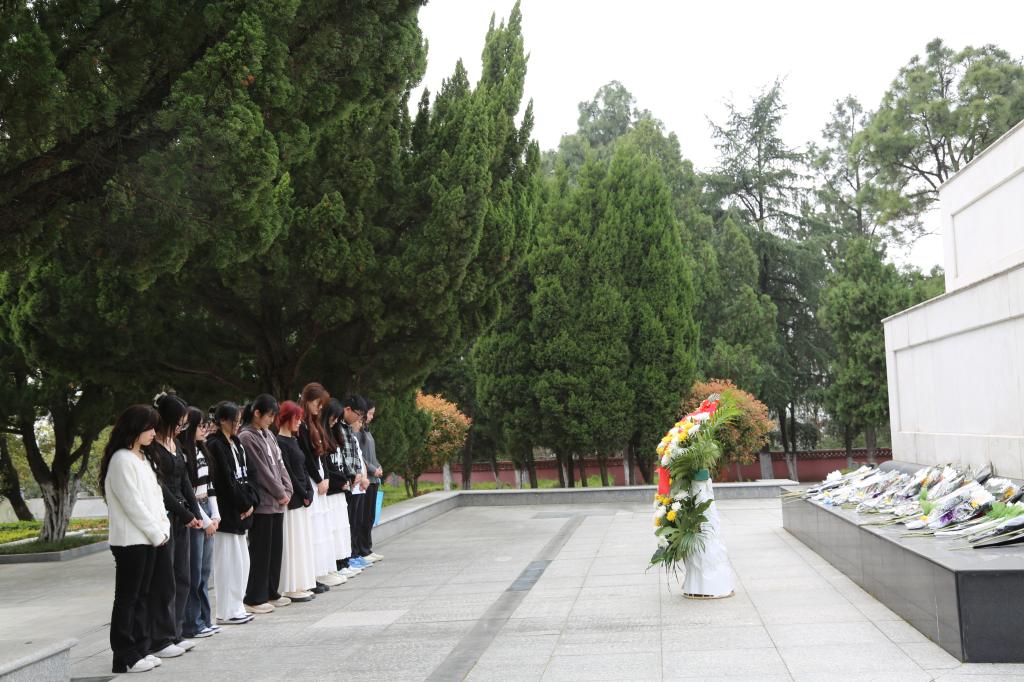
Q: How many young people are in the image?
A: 11